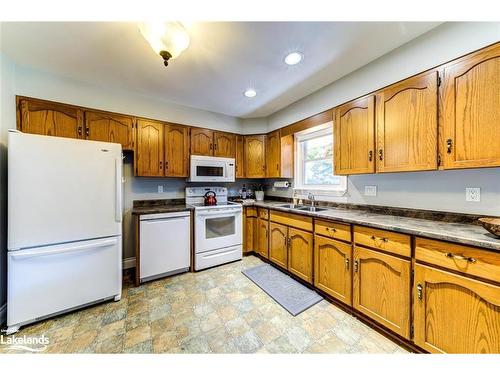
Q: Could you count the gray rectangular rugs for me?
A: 1